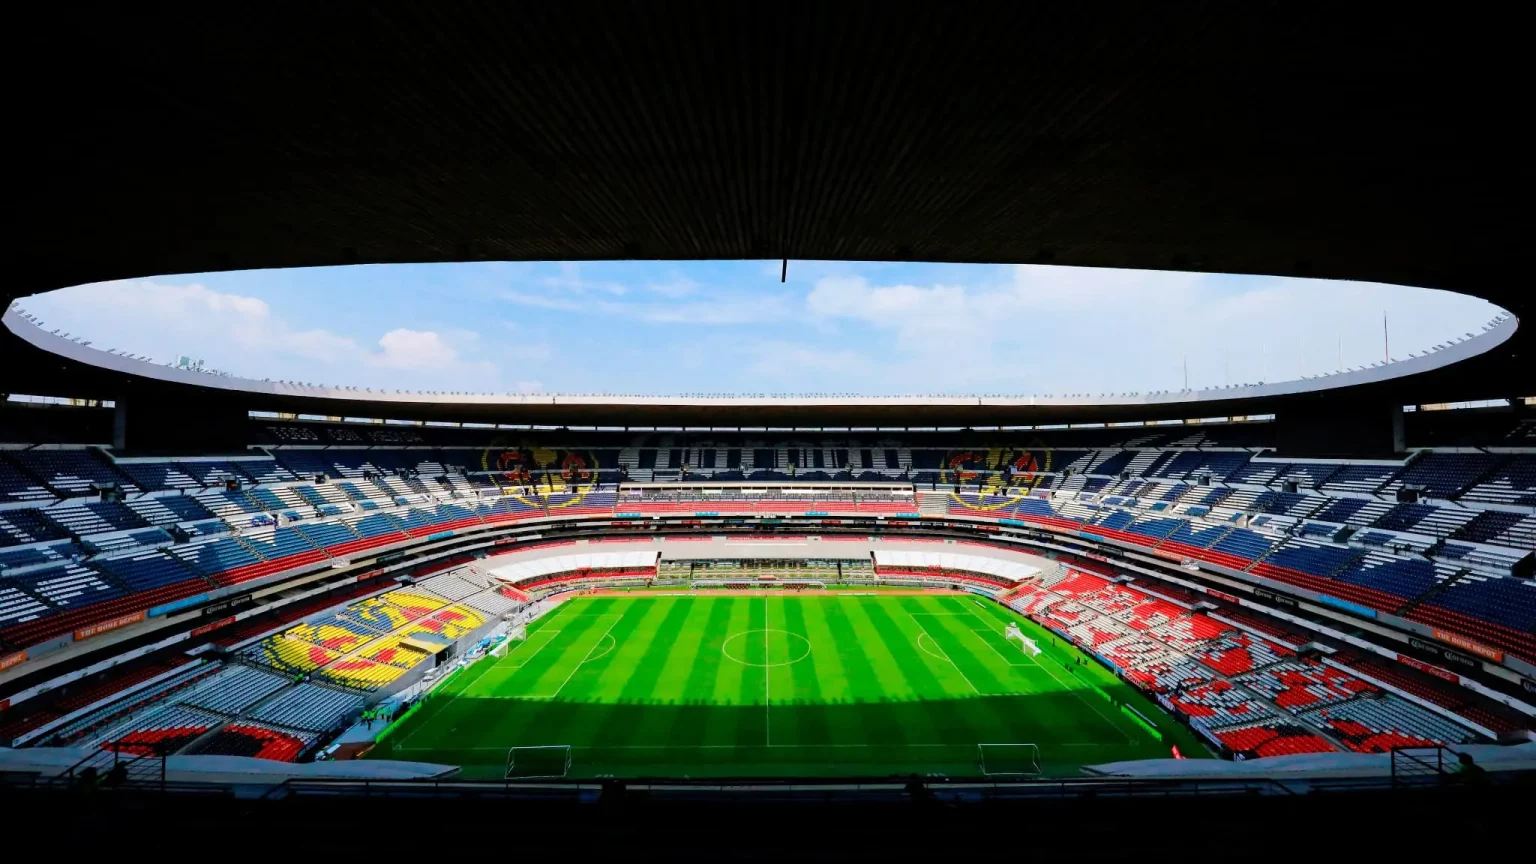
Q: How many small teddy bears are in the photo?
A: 0